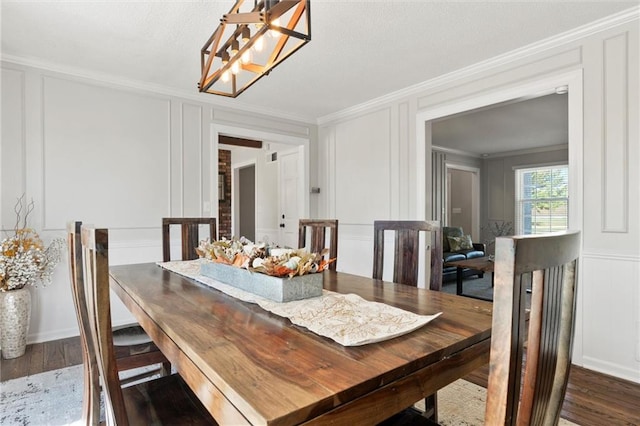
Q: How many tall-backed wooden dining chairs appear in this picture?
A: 6